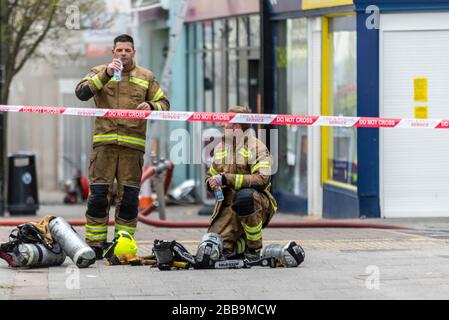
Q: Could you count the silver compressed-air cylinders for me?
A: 4